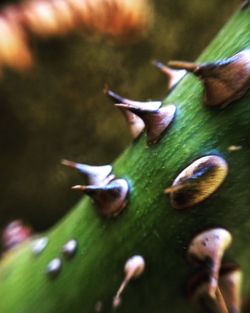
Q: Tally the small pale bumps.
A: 3